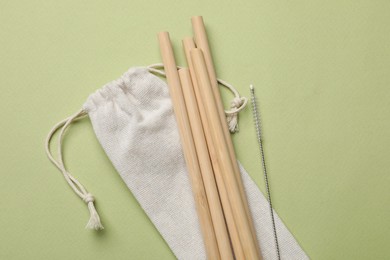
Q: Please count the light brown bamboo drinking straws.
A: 5